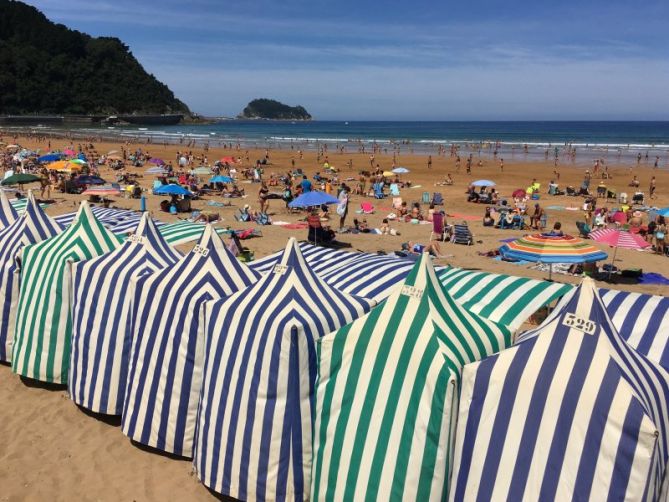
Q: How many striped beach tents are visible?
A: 8